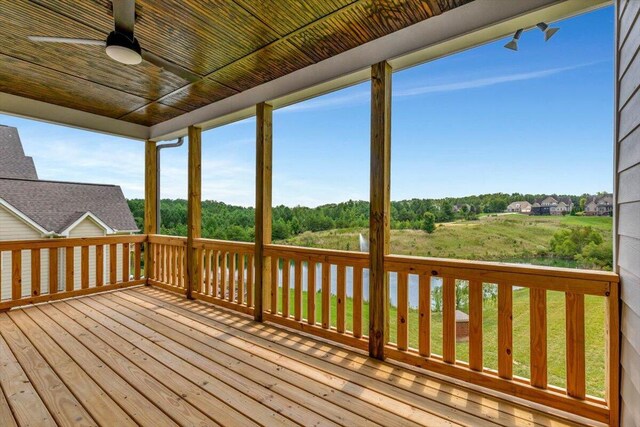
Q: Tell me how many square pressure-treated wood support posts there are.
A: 4